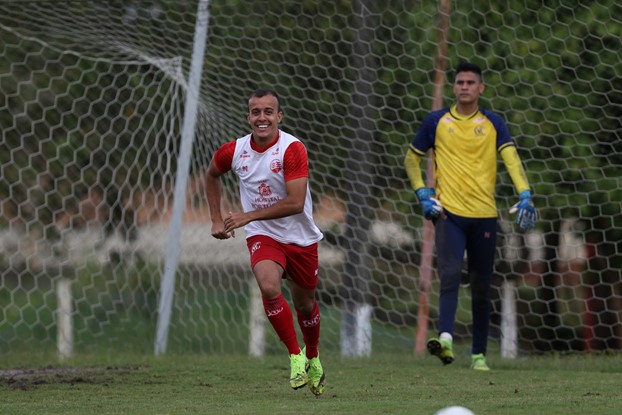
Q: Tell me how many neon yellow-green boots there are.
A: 4